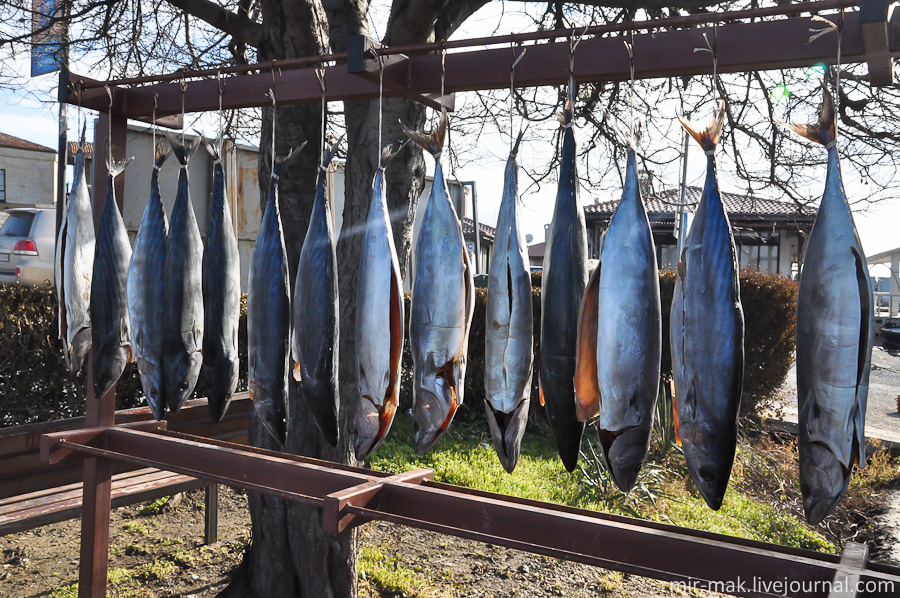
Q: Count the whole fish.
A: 14